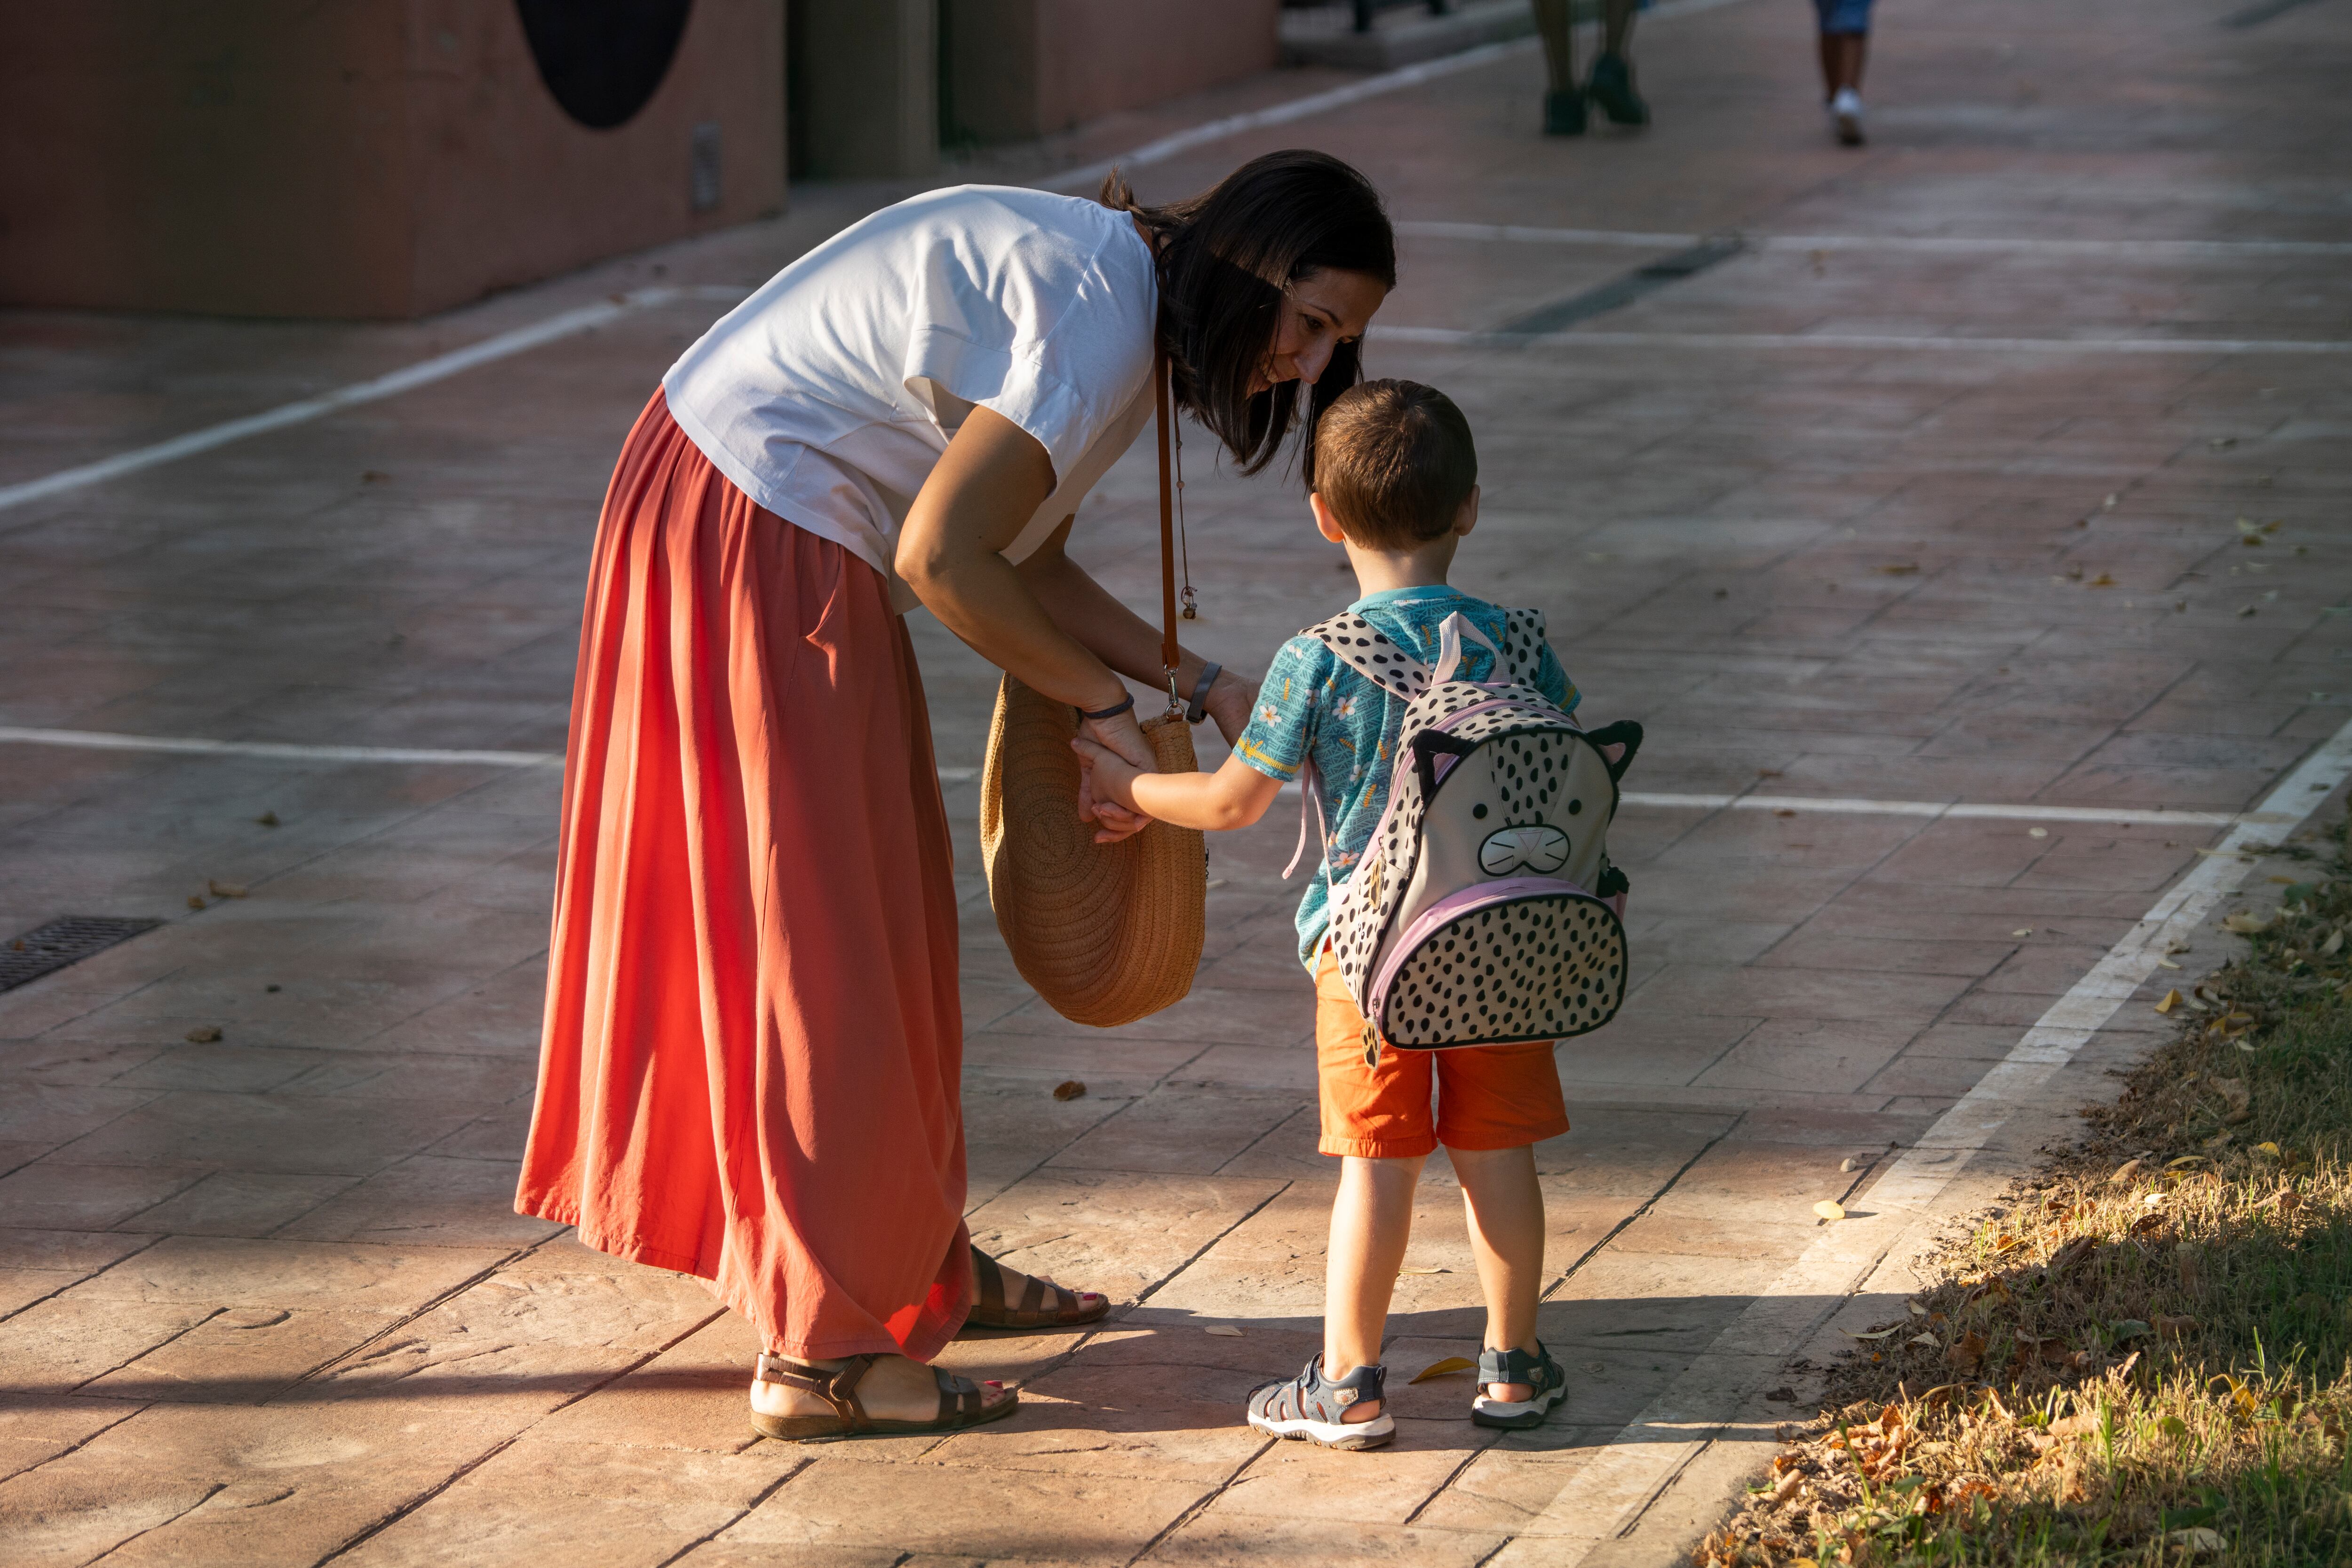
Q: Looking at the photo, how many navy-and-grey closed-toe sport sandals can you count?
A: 2